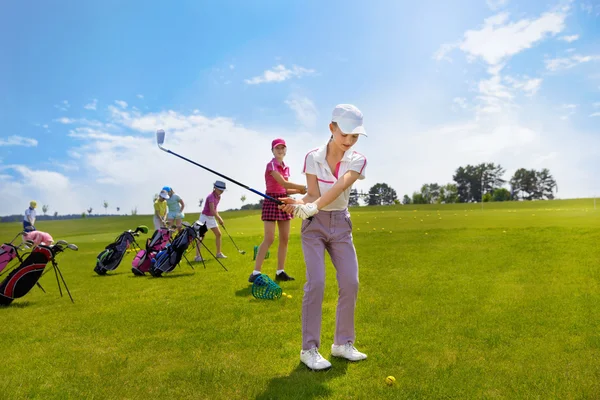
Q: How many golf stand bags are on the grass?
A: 5